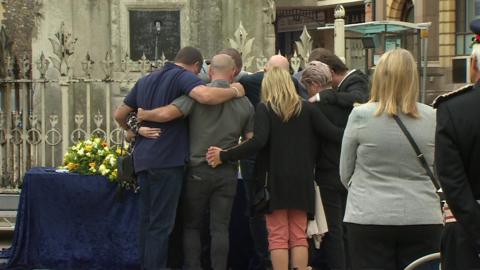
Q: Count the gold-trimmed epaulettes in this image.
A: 1